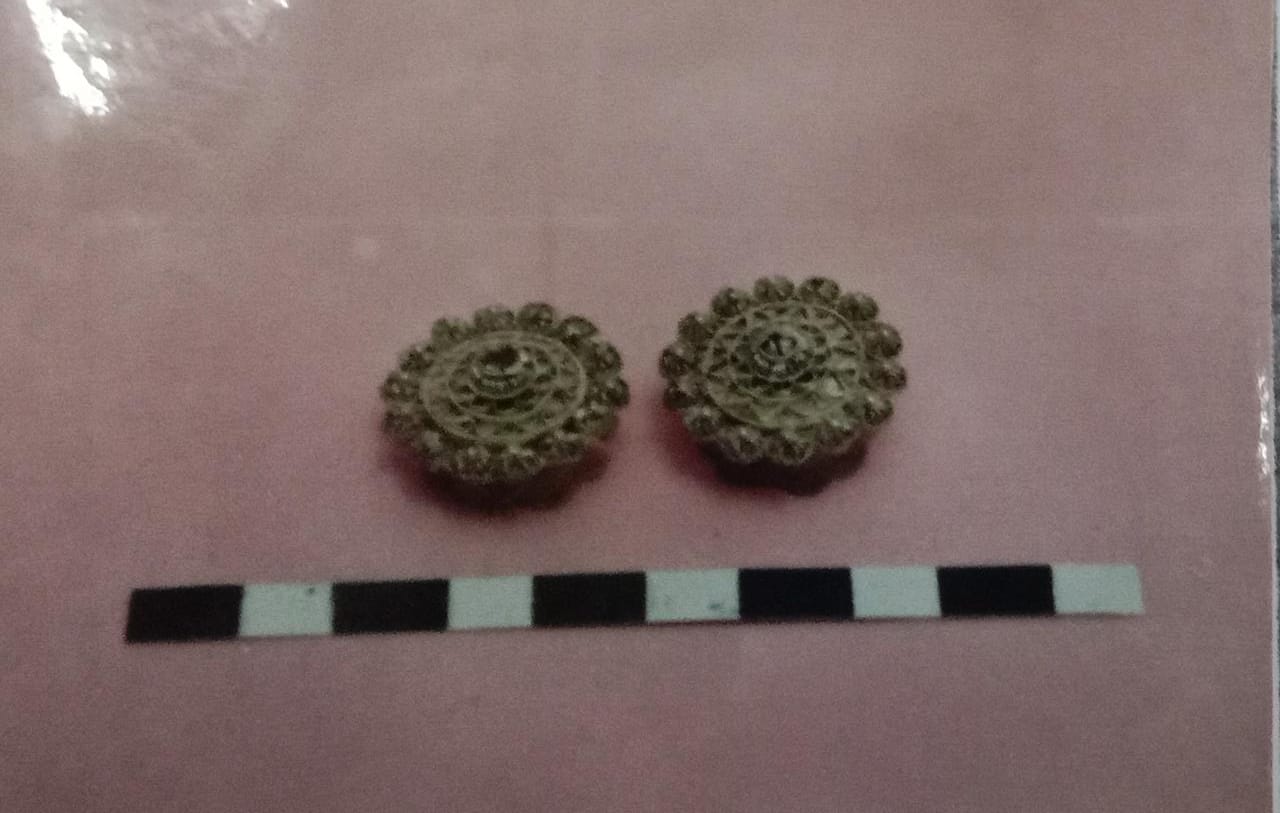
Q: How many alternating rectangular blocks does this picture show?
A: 10